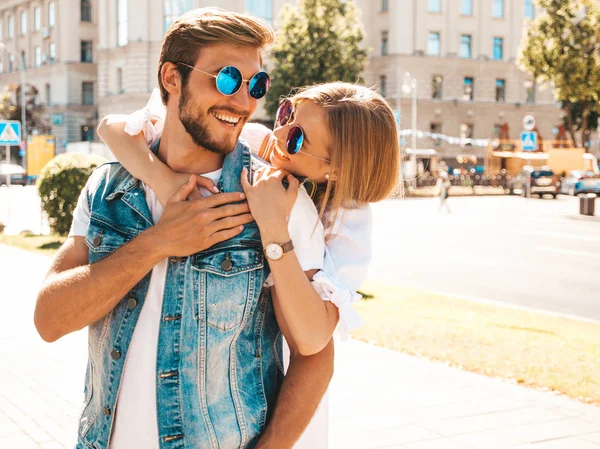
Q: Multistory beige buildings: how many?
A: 2